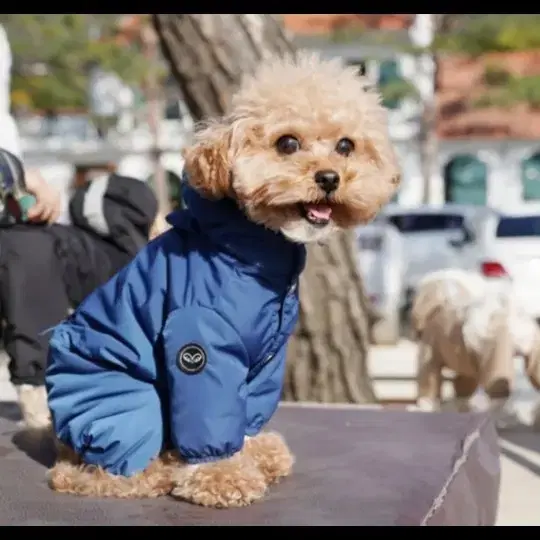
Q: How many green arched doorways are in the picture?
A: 2